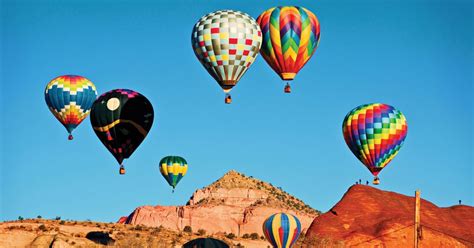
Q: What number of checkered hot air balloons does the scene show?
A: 2